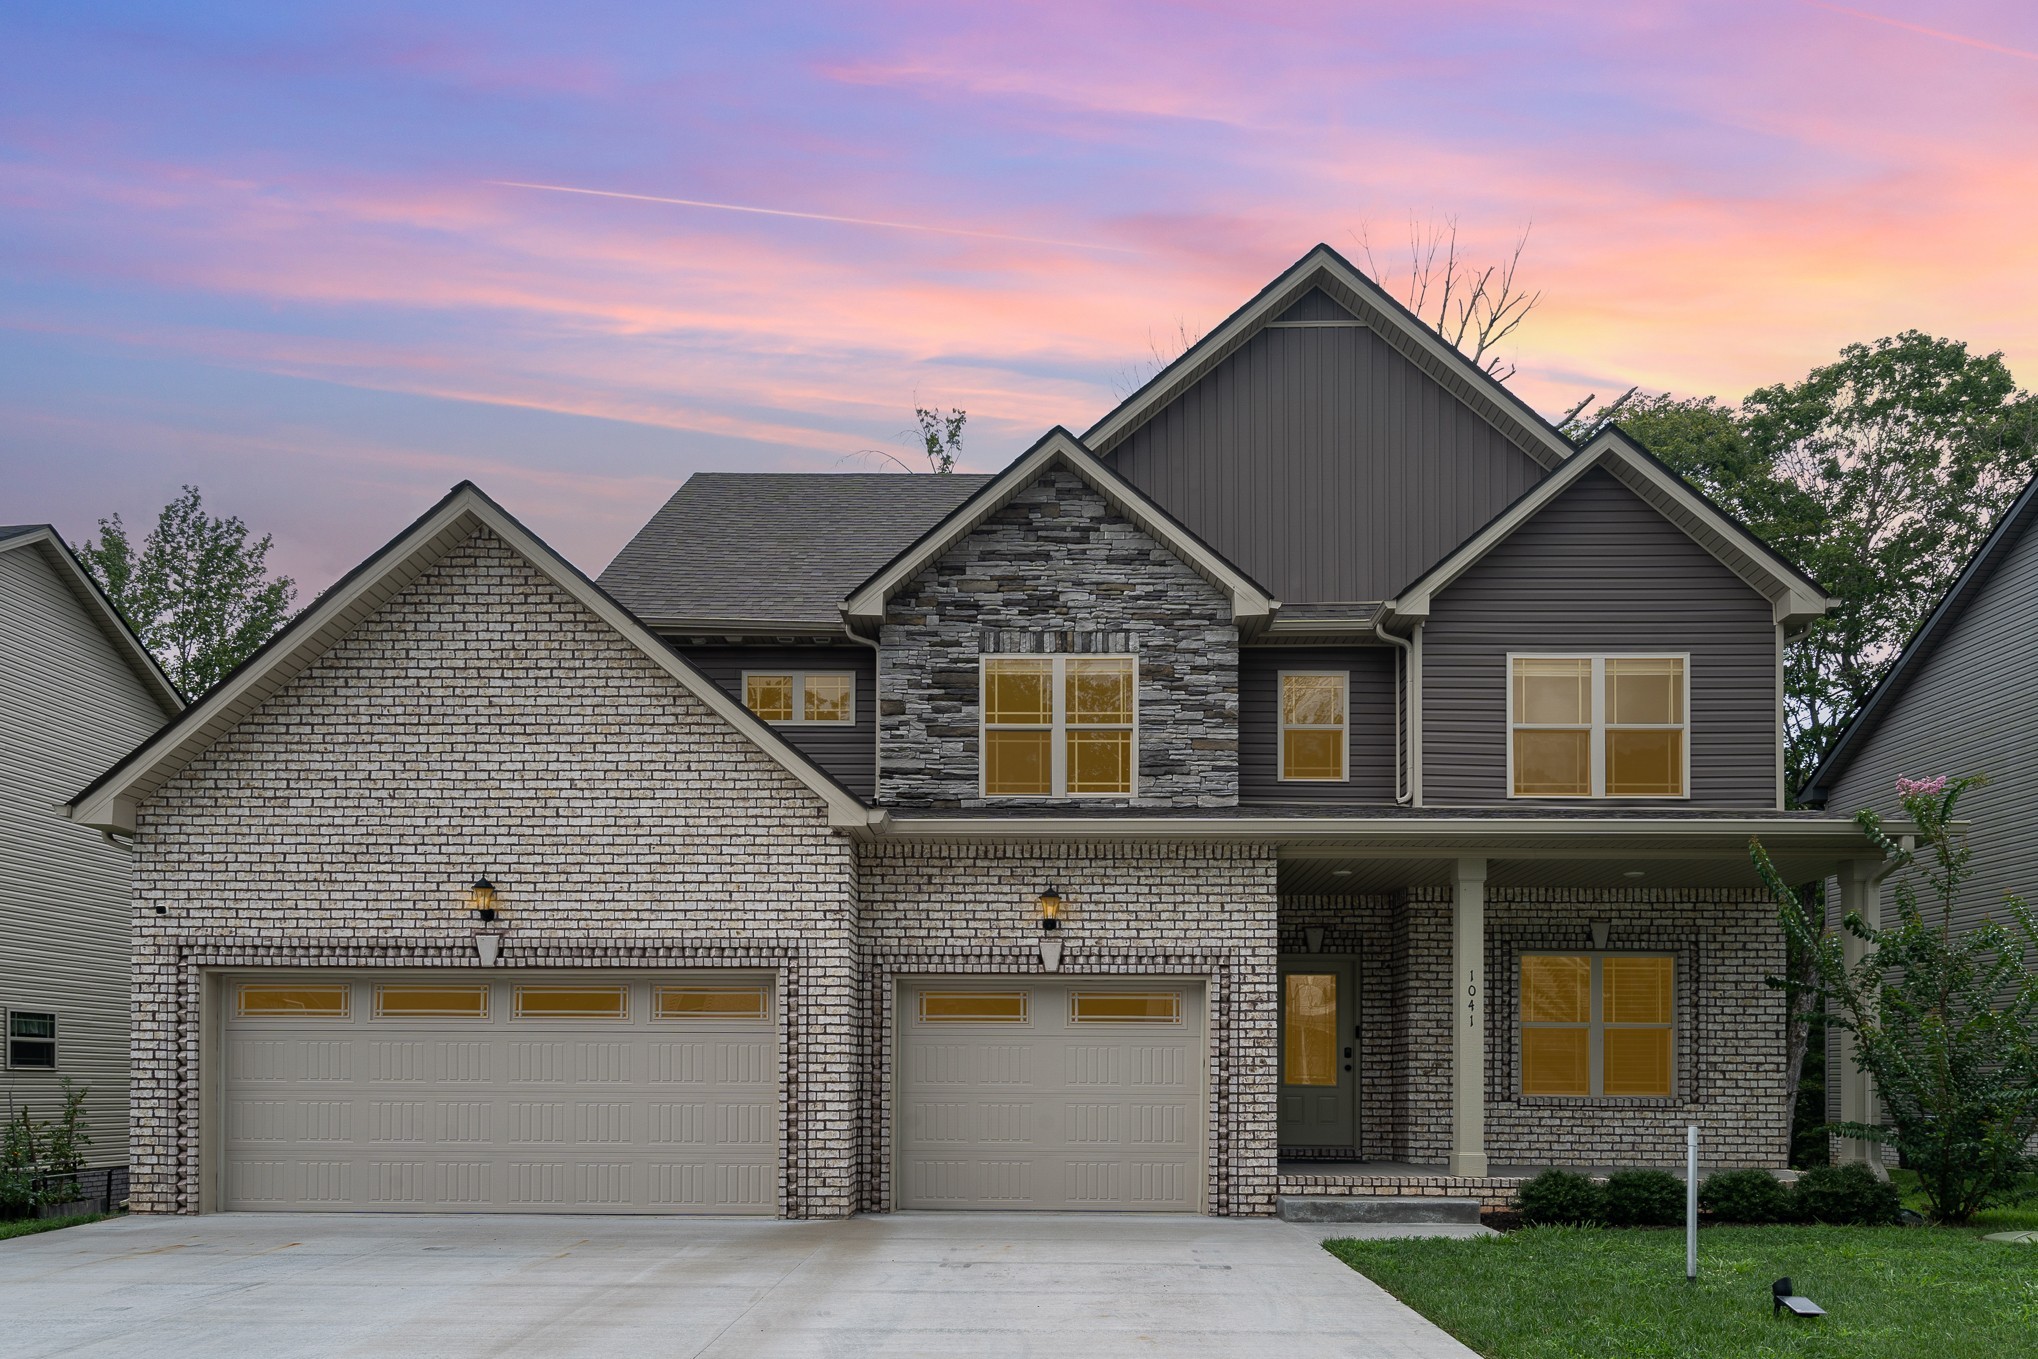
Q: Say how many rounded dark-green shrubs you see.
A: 4